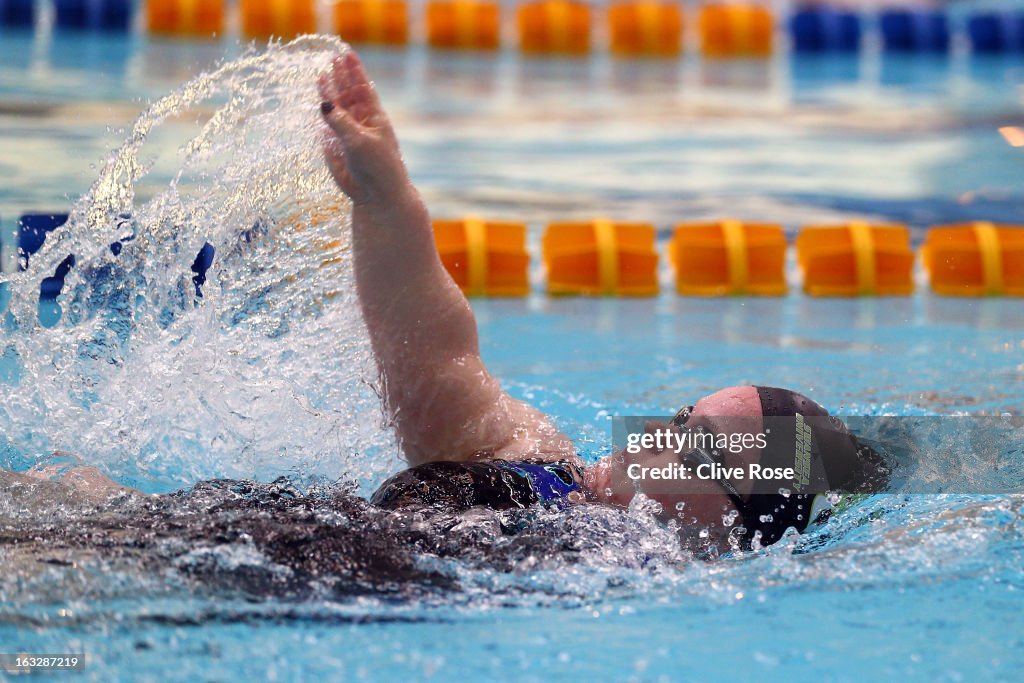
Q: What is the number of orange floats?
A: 12